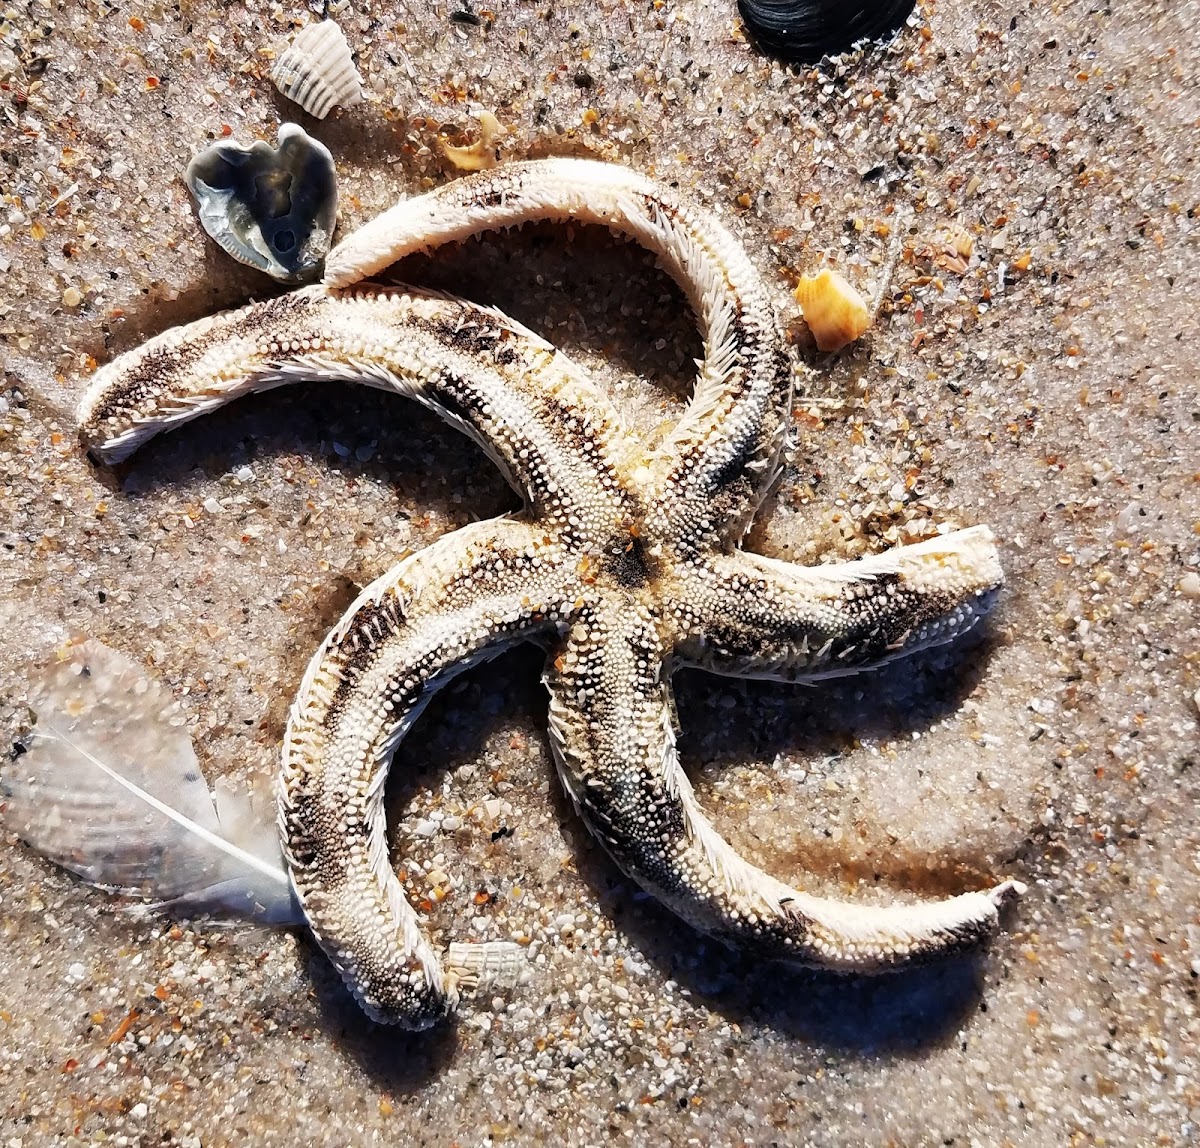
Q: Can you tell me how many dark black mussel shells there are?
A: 1